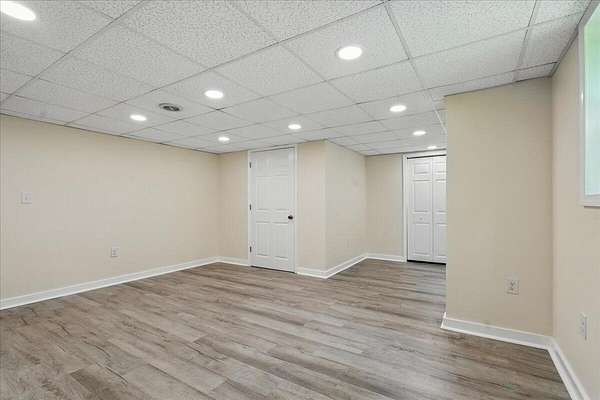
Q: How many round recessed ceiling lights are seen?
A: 9